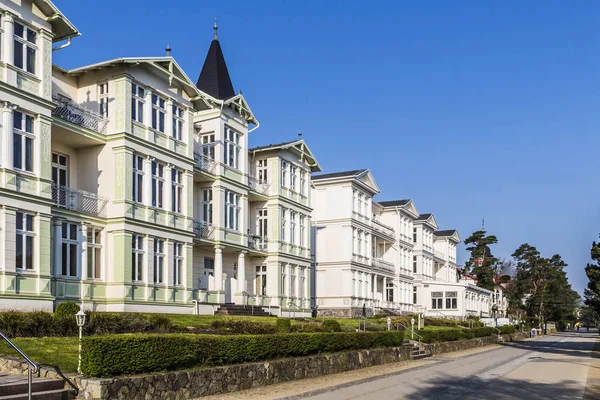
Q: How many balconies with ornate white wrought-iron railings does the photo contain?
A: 6